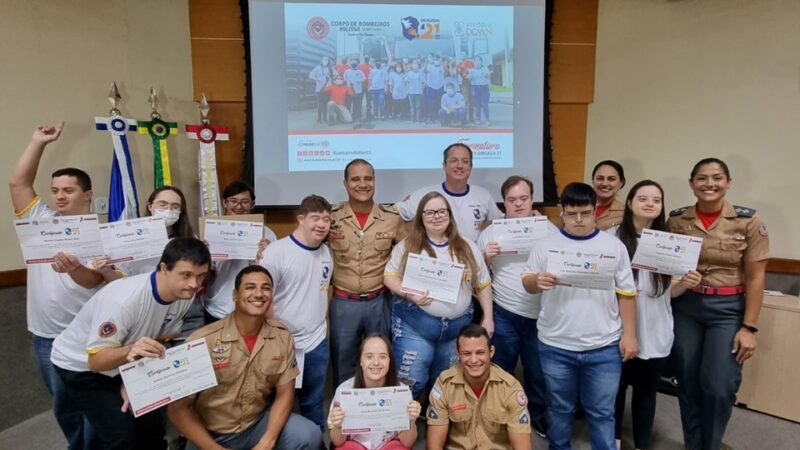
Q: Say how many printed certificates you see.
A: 9